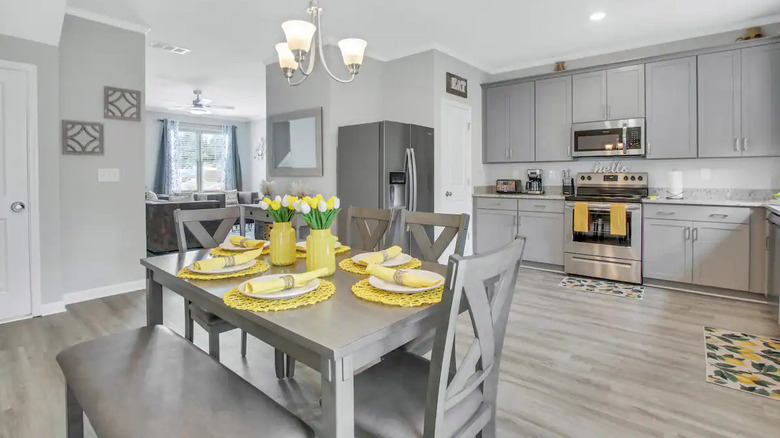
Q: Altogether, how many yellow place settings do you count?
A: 6